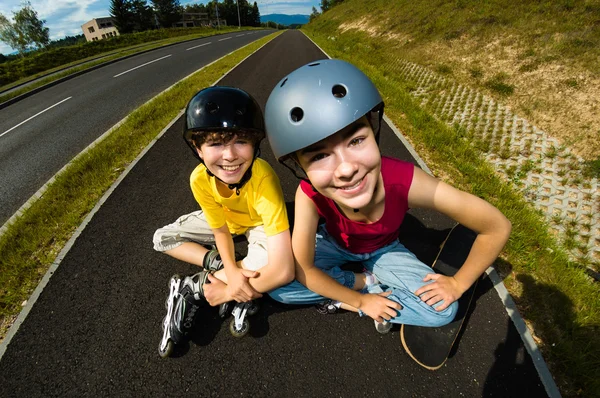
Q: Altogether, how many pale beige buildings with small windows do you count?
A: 1